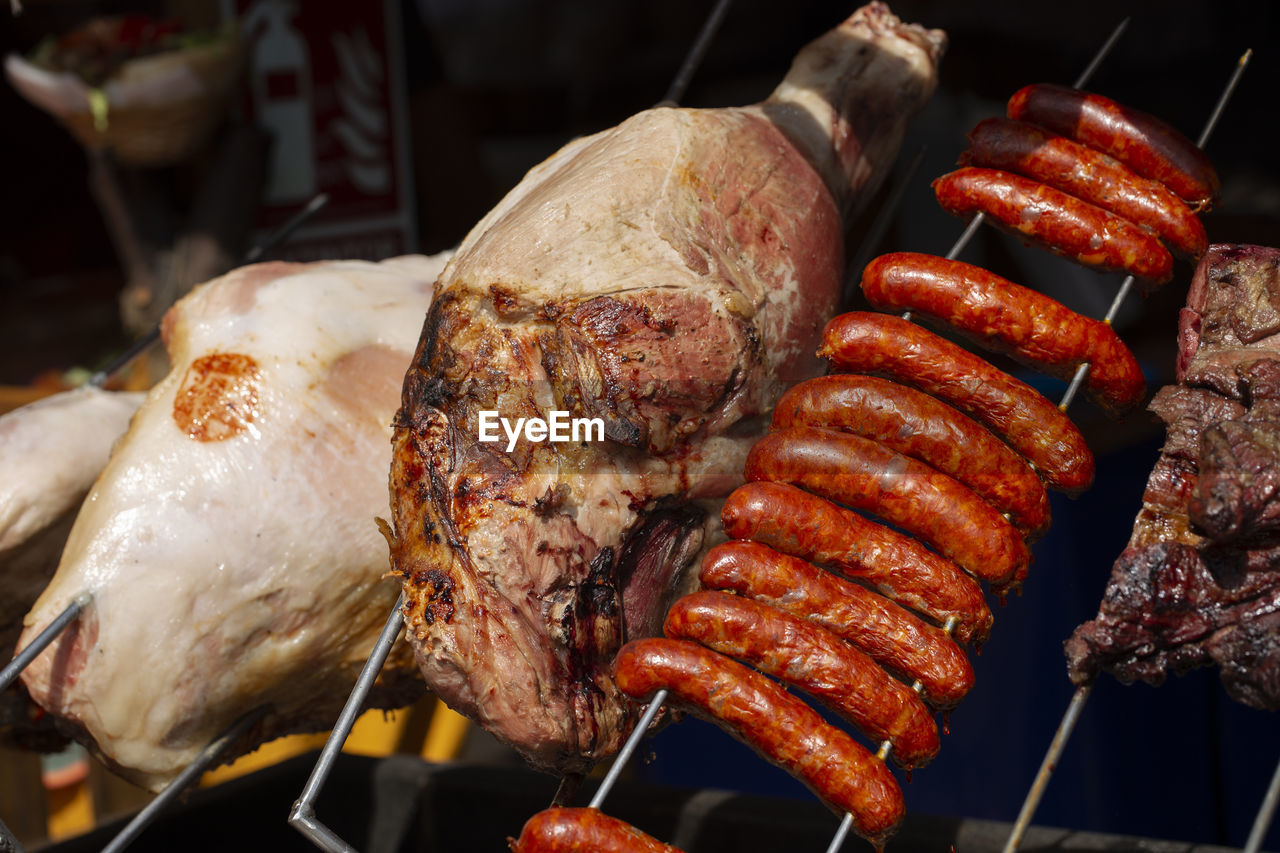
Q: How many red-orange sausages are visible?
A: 12